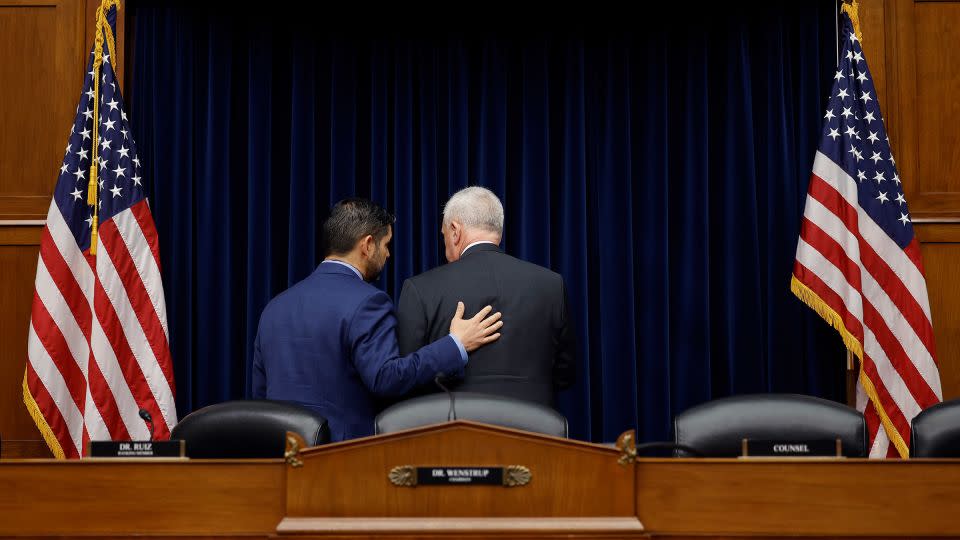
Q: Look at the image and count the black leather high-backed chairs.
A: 4